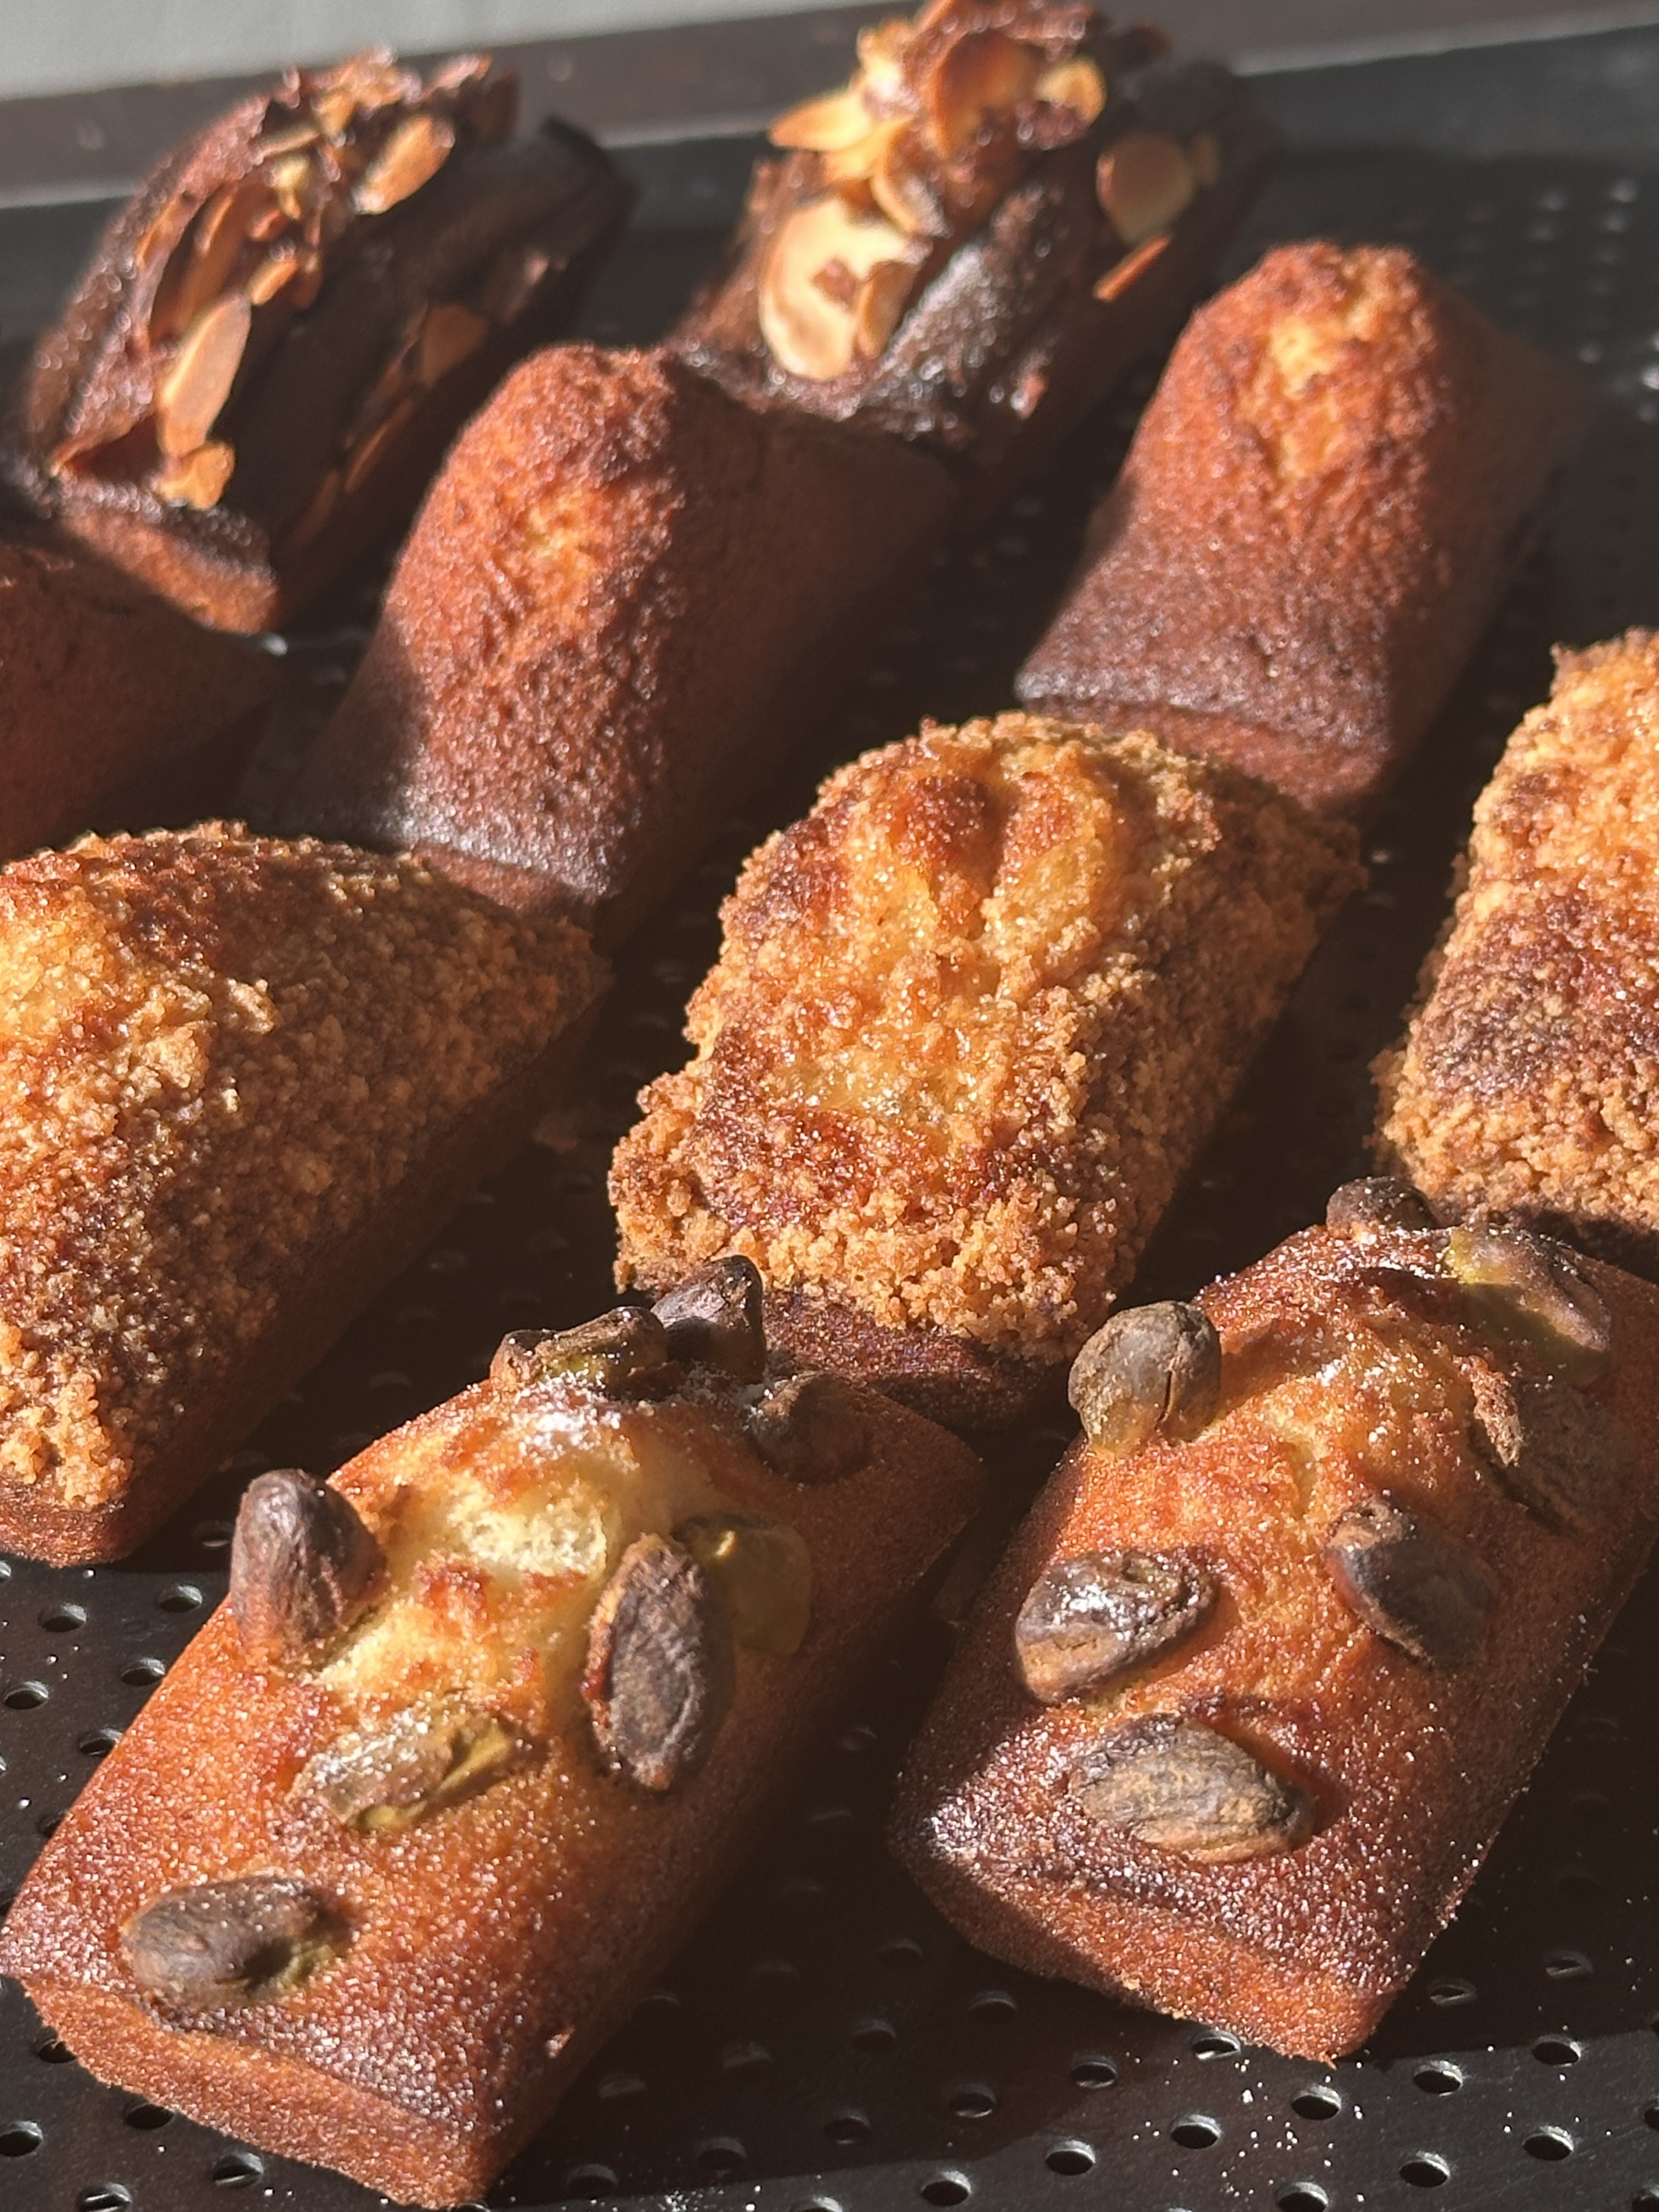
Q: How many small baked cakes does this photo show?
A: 10